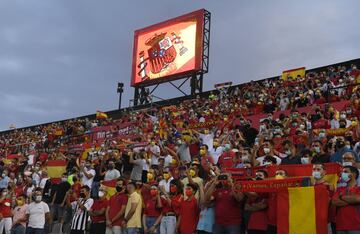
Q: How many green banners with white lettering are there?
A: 0